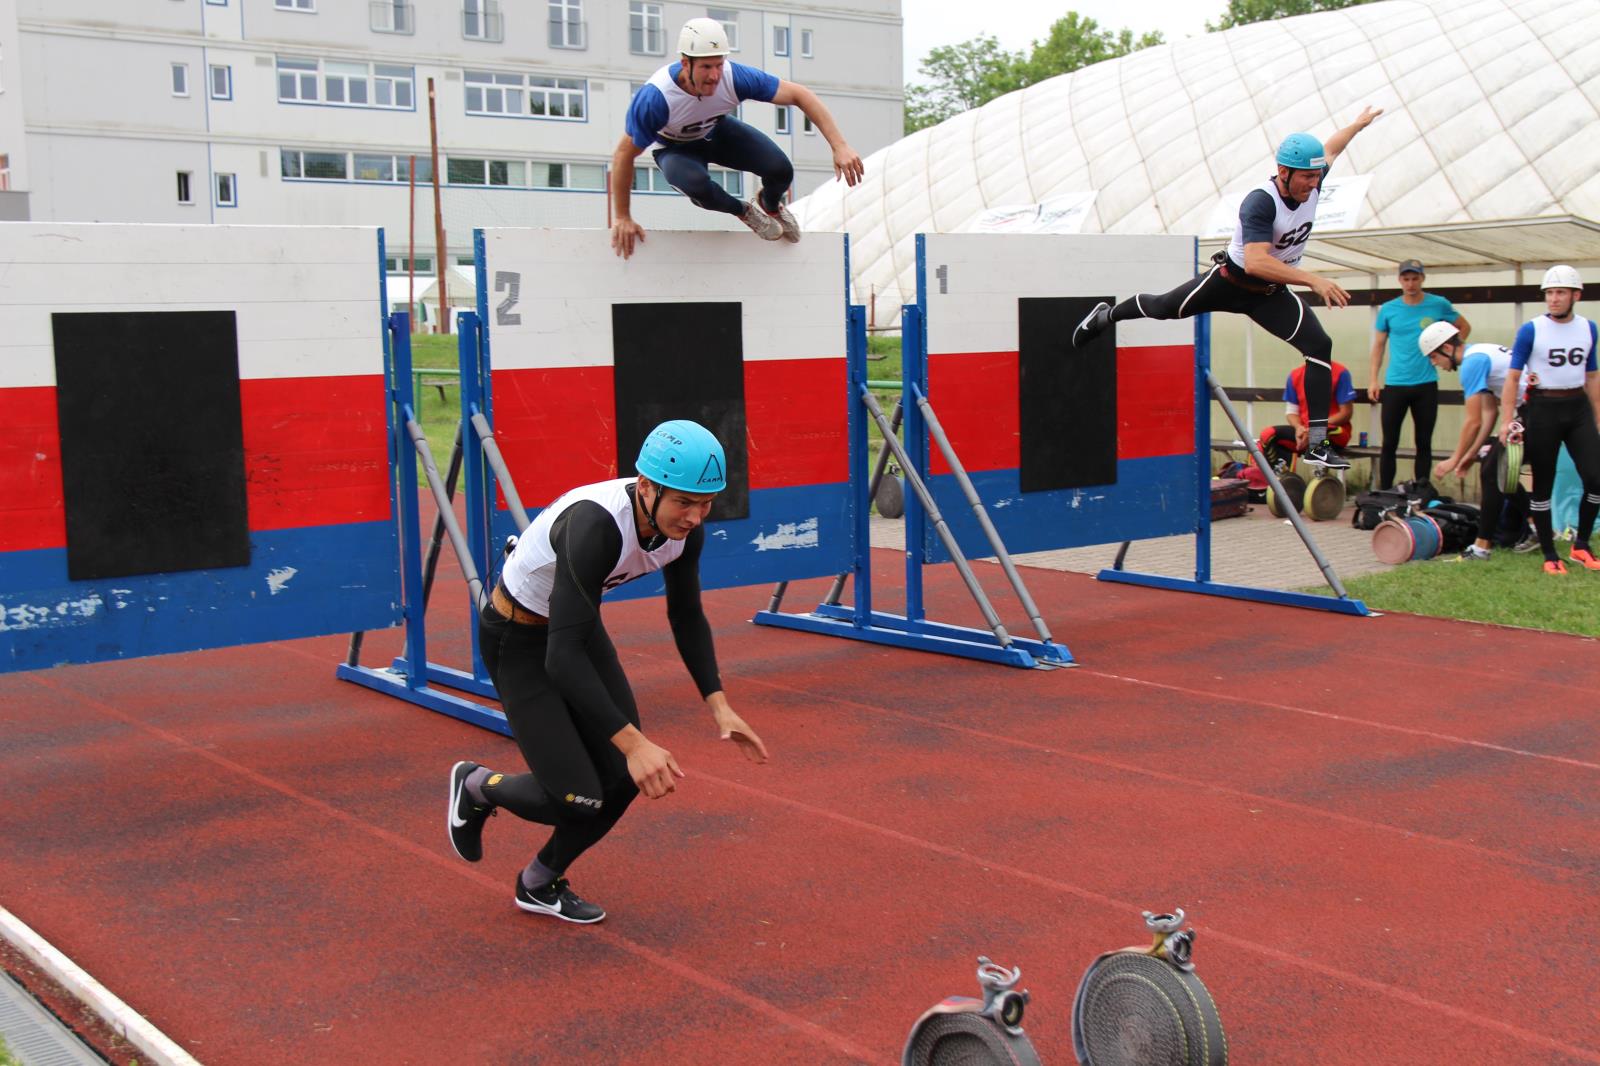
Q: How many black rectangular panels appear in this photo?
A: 3